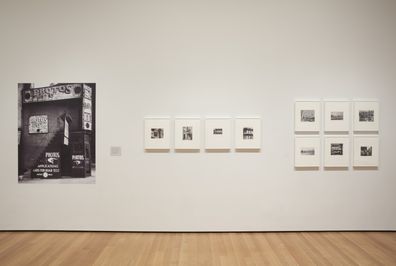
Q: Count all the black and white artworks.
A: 11